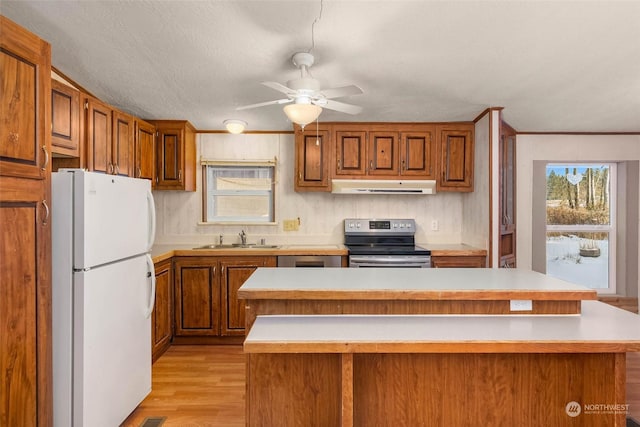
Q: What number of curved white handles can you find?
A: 2